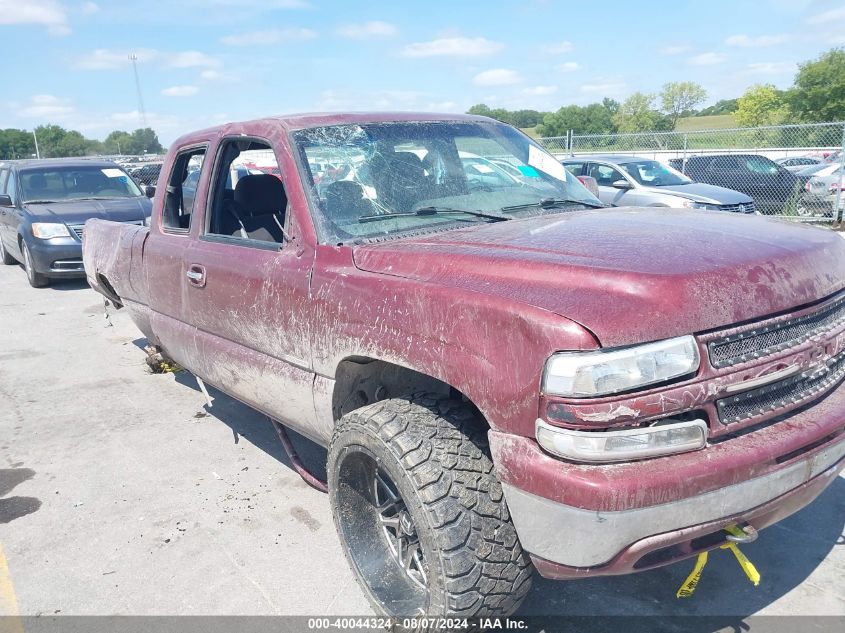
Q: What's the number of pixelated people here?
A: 0